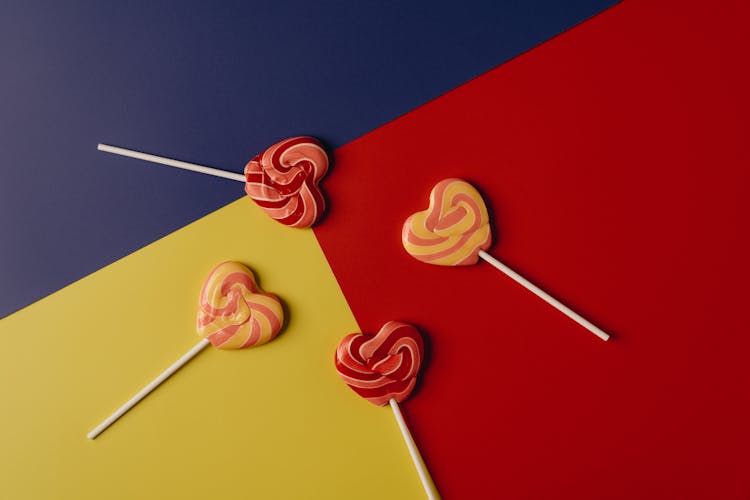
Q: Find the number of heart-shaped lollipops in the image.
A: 4